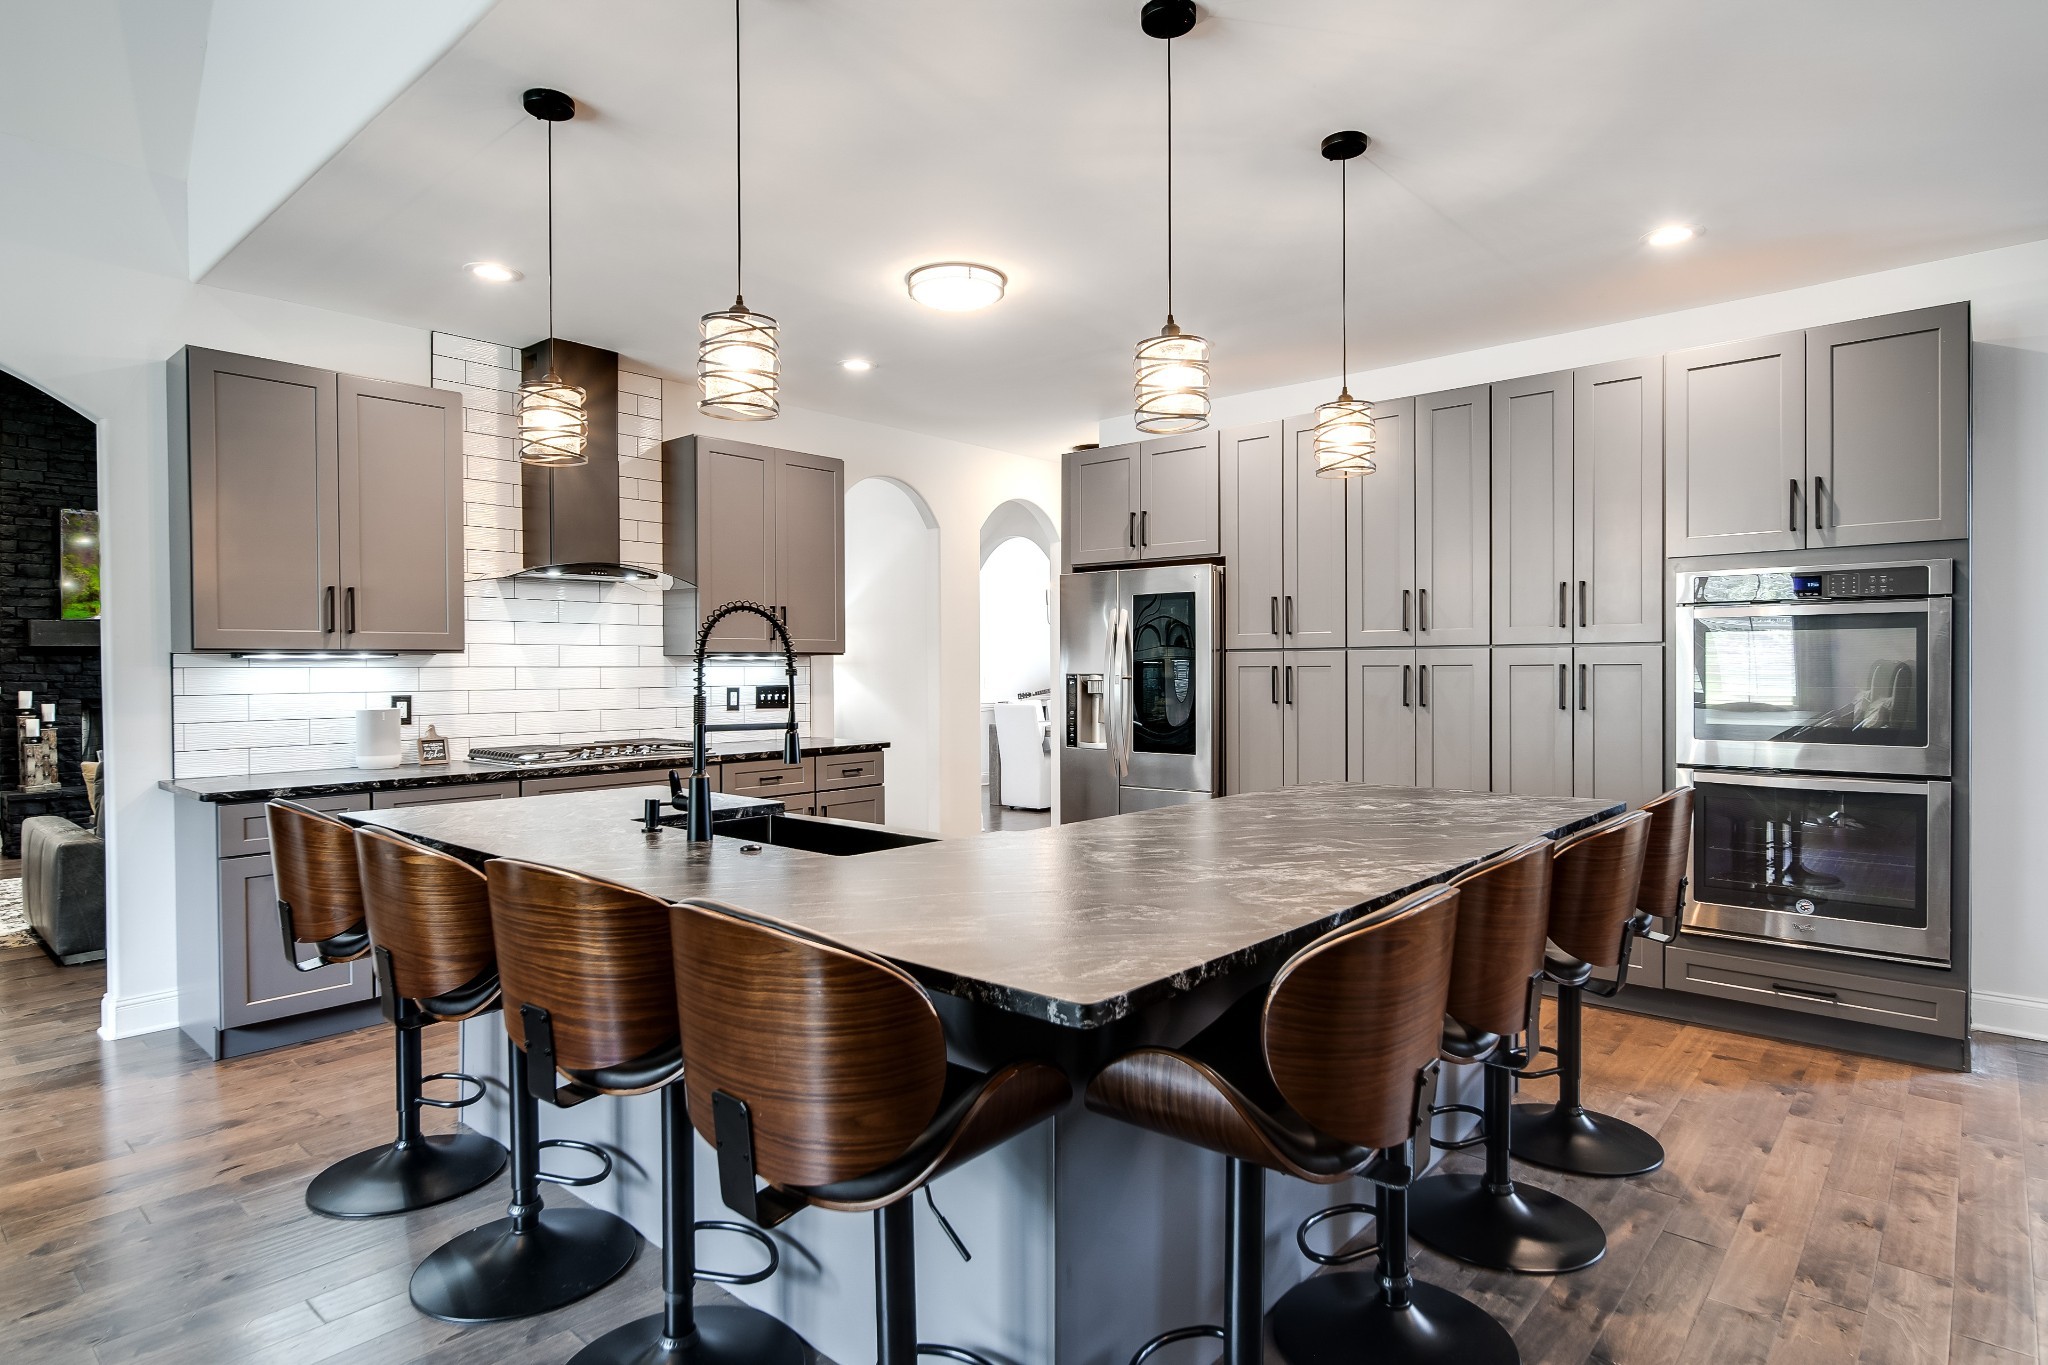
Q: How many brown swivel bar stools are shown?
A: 8